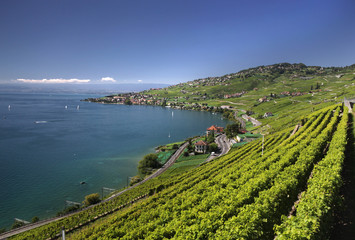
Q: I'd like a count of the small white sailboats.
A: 5